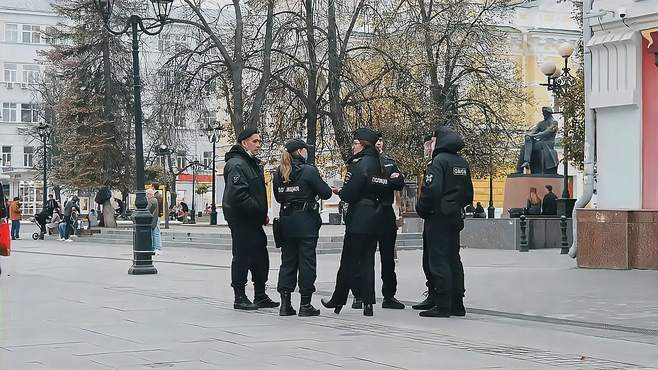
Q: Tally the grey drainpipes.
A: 1